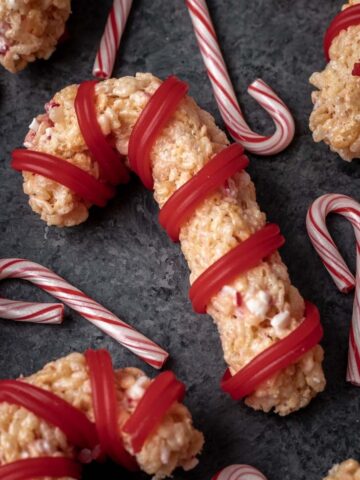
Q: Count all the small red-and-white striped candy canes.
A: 5